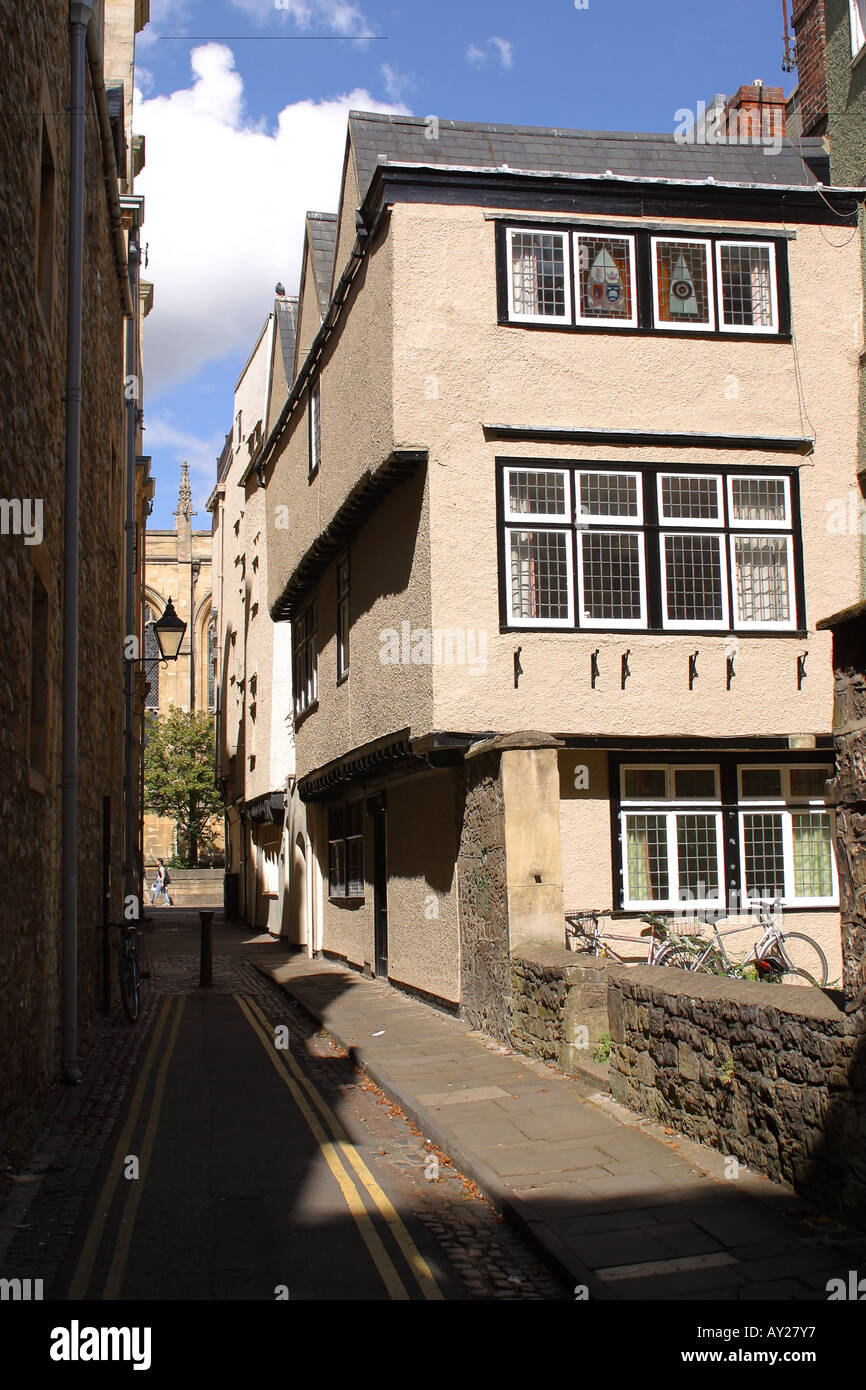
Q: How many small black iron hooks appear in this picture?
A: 6